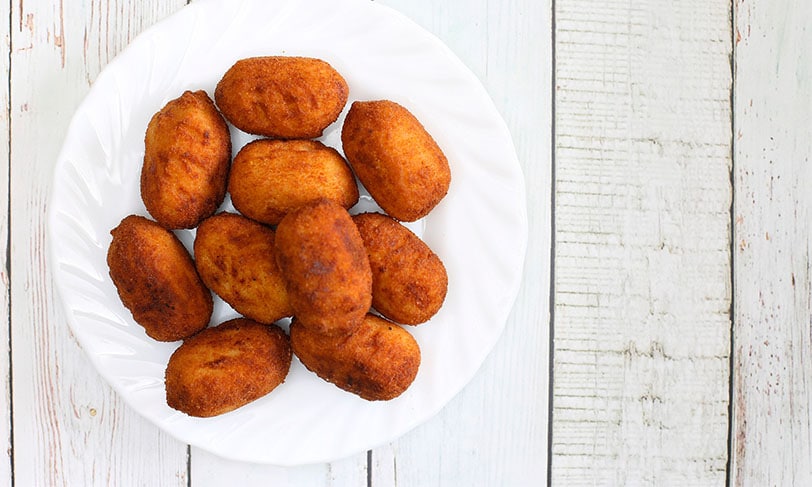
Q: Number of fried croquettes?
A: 10